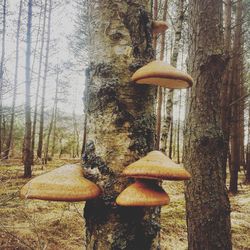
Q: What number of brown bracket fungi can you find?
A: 5